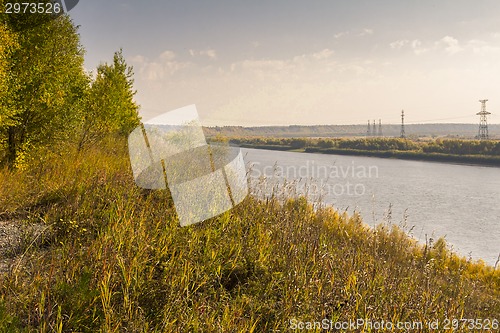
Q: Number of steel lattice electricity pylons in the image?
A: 5